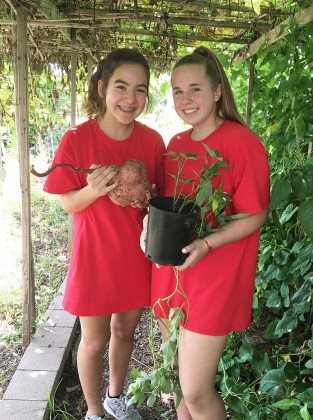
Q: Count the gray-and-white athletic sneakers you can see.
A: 2